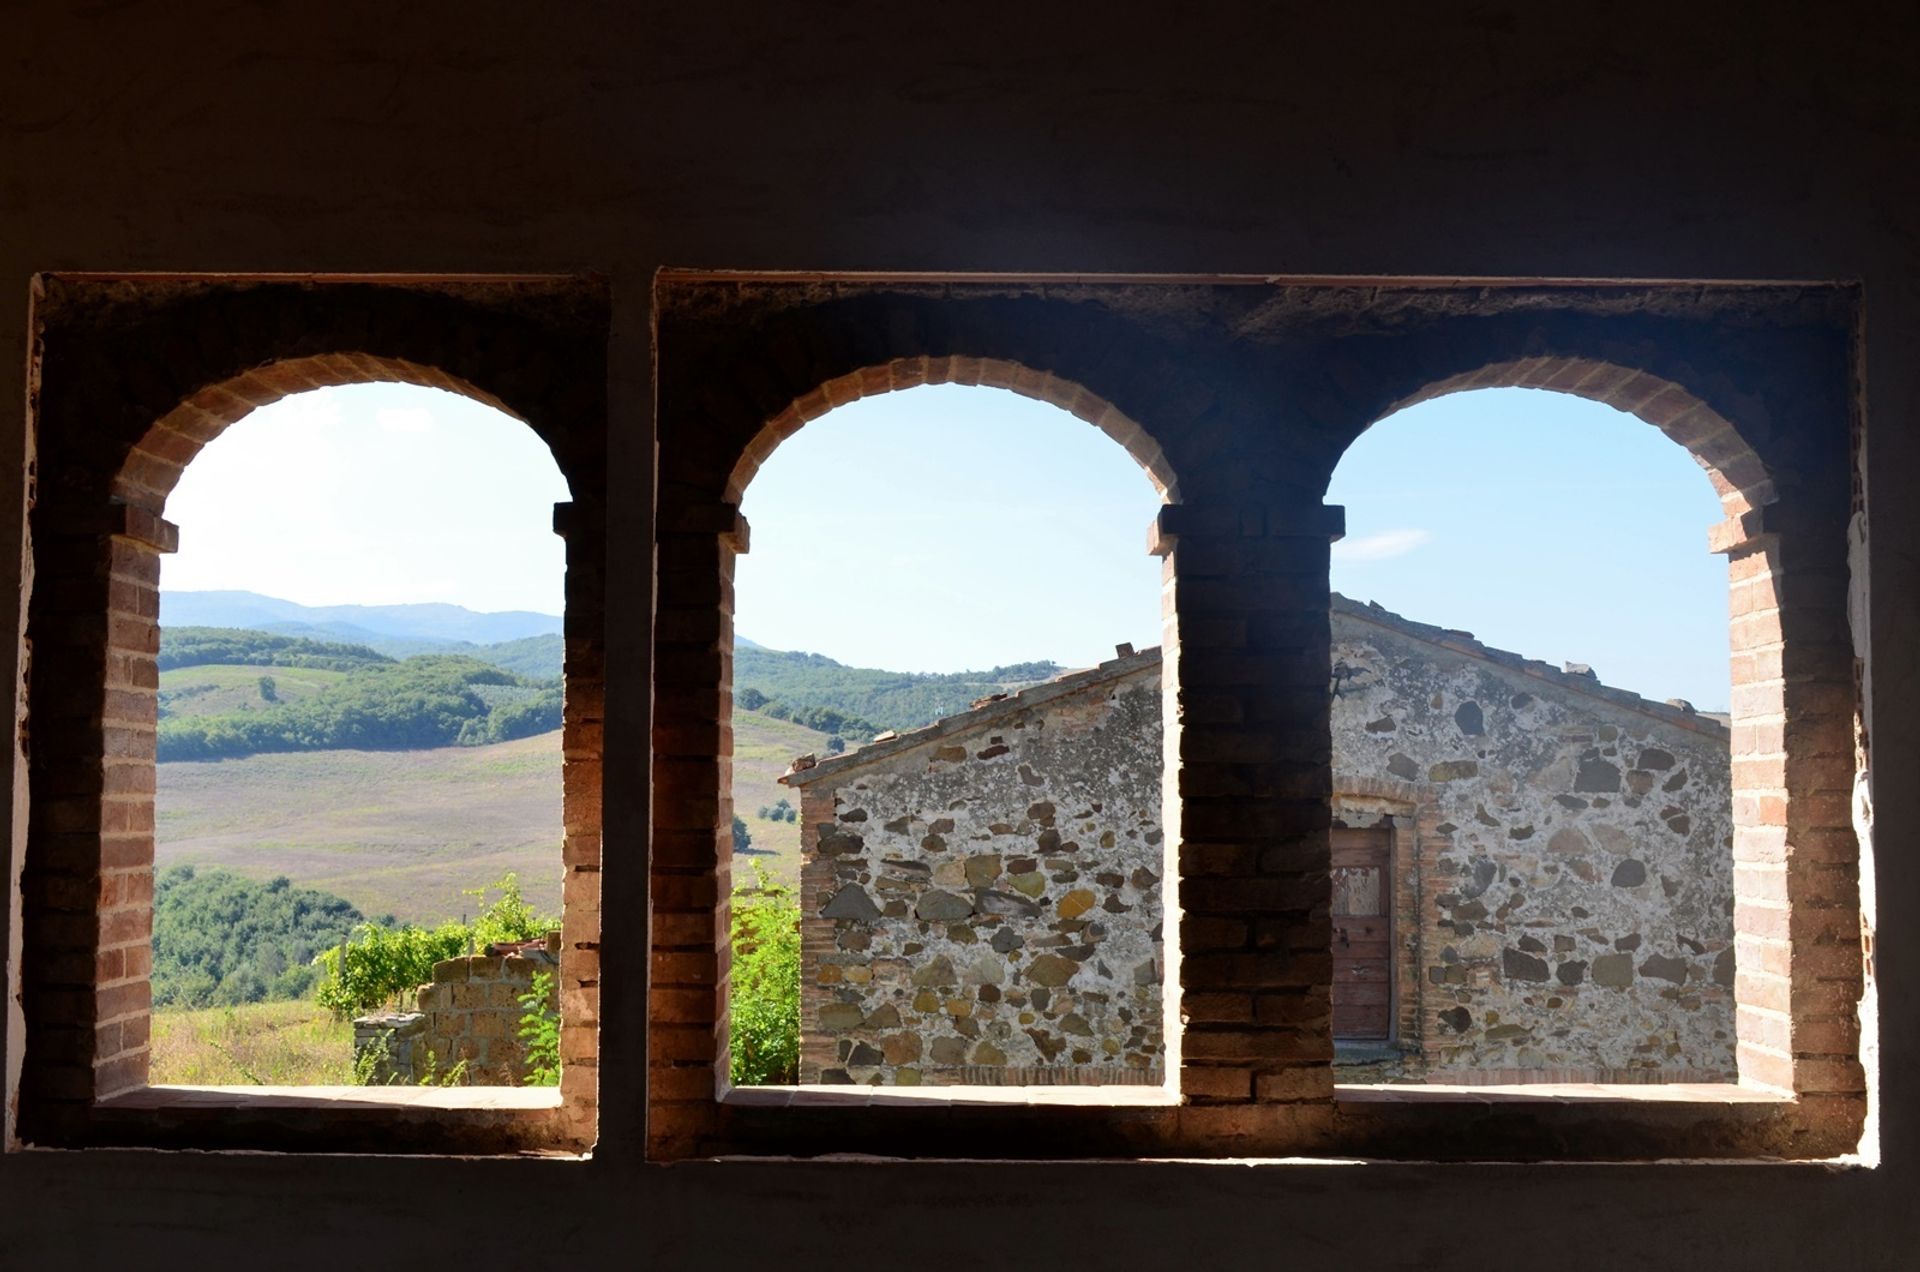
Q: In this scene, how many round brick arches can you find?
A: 3